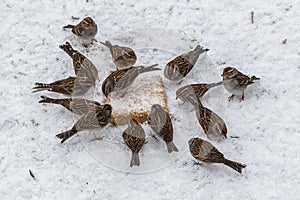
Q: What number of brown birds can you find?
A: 14